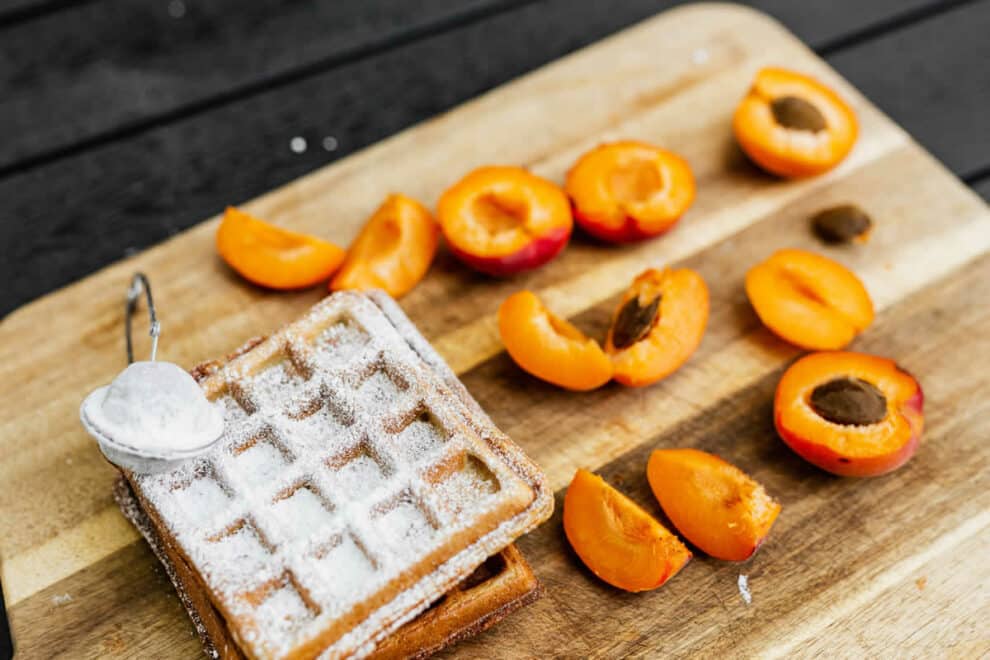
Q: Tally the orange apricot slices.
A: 11